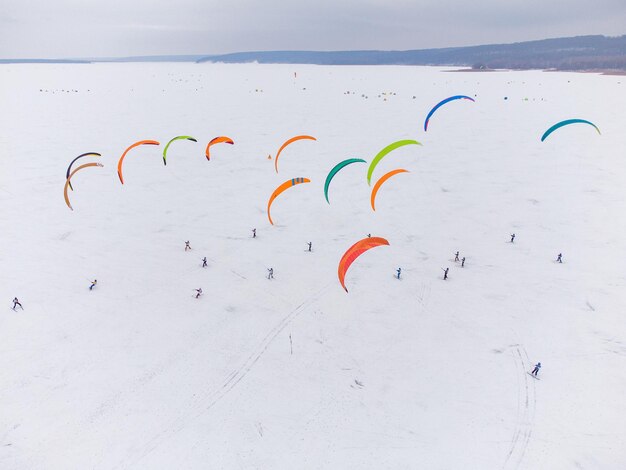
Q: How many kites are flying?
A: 13